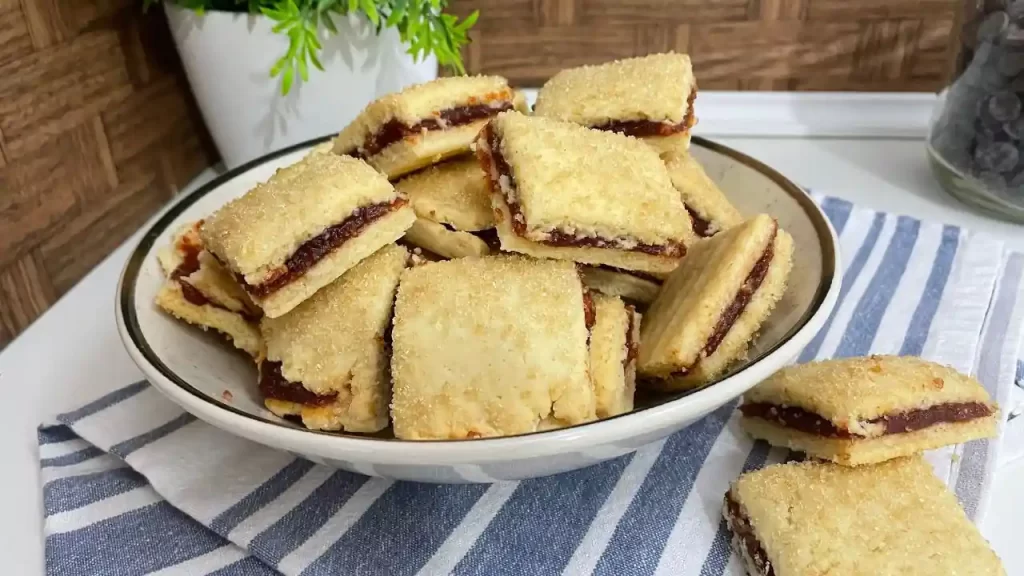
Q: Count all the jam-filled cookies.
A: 14